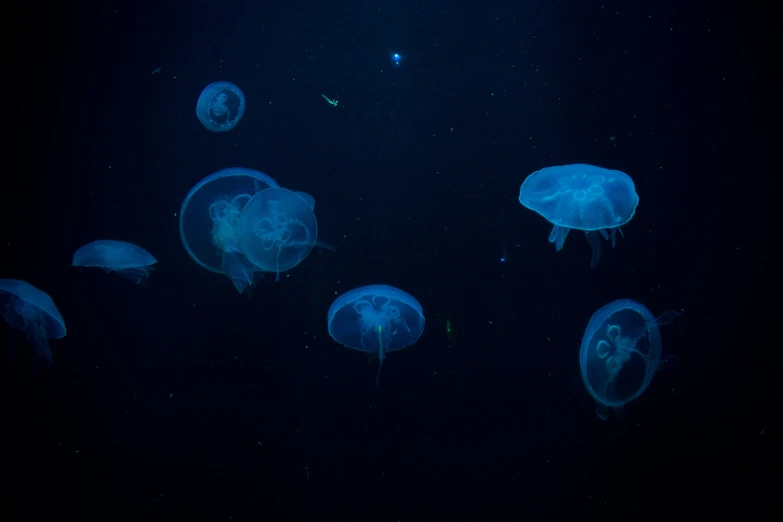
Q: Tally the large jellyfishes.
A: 7